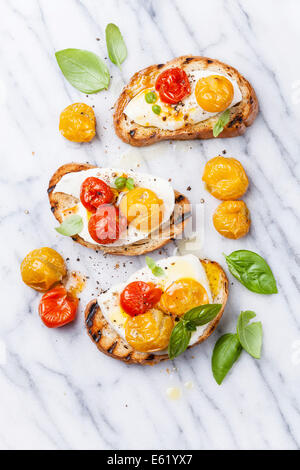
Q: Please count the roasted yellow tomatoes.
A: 8